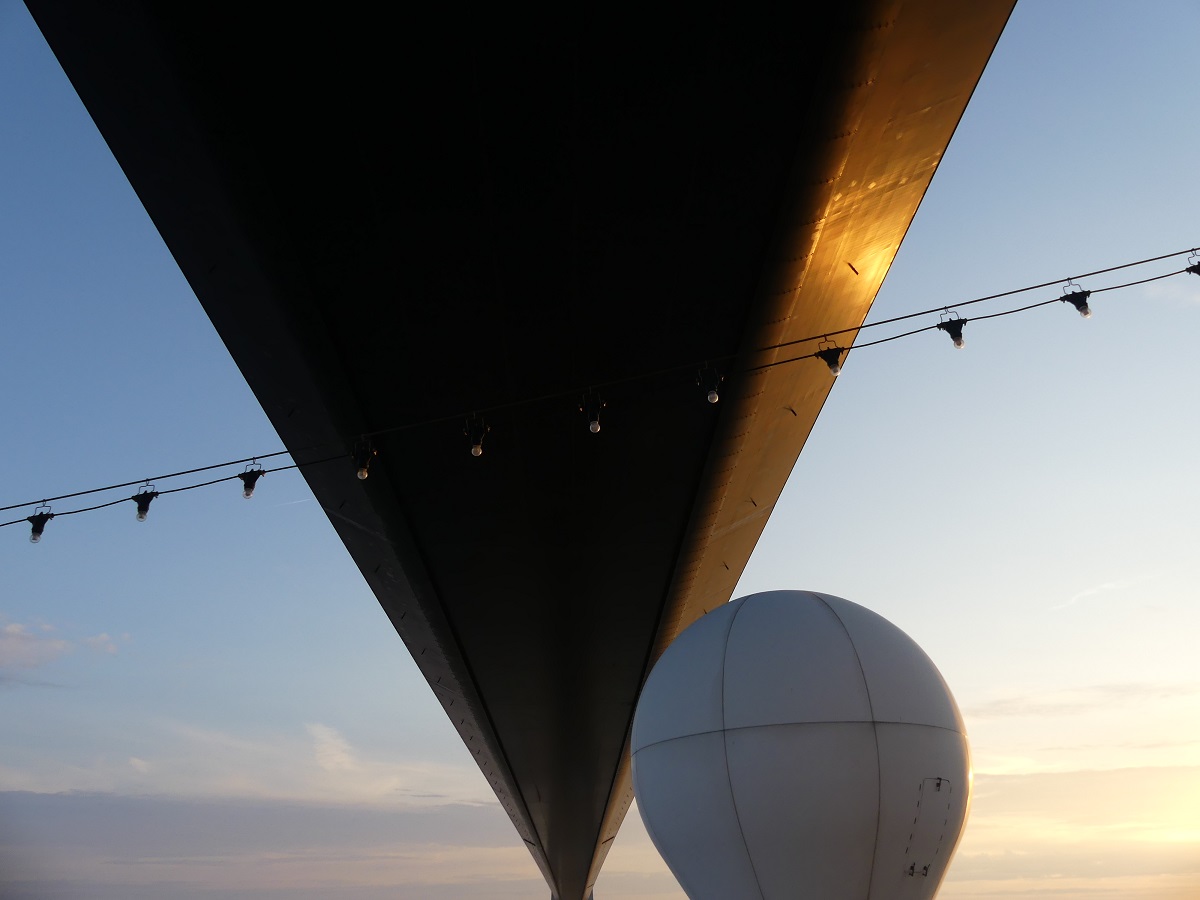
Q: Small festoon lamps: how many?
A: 11